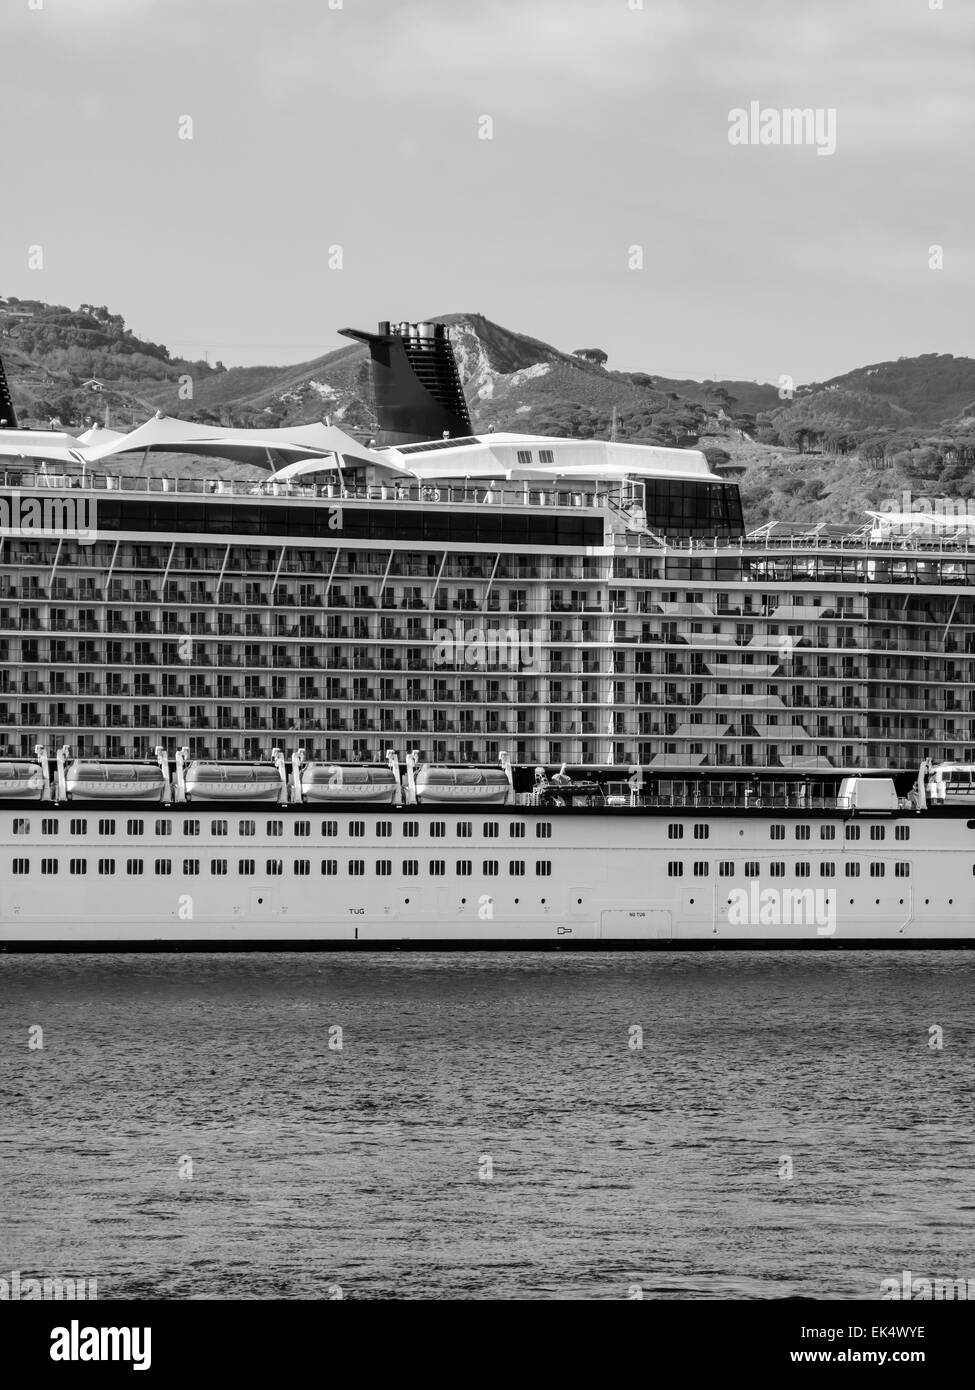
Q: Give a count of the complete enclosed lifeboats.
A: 4